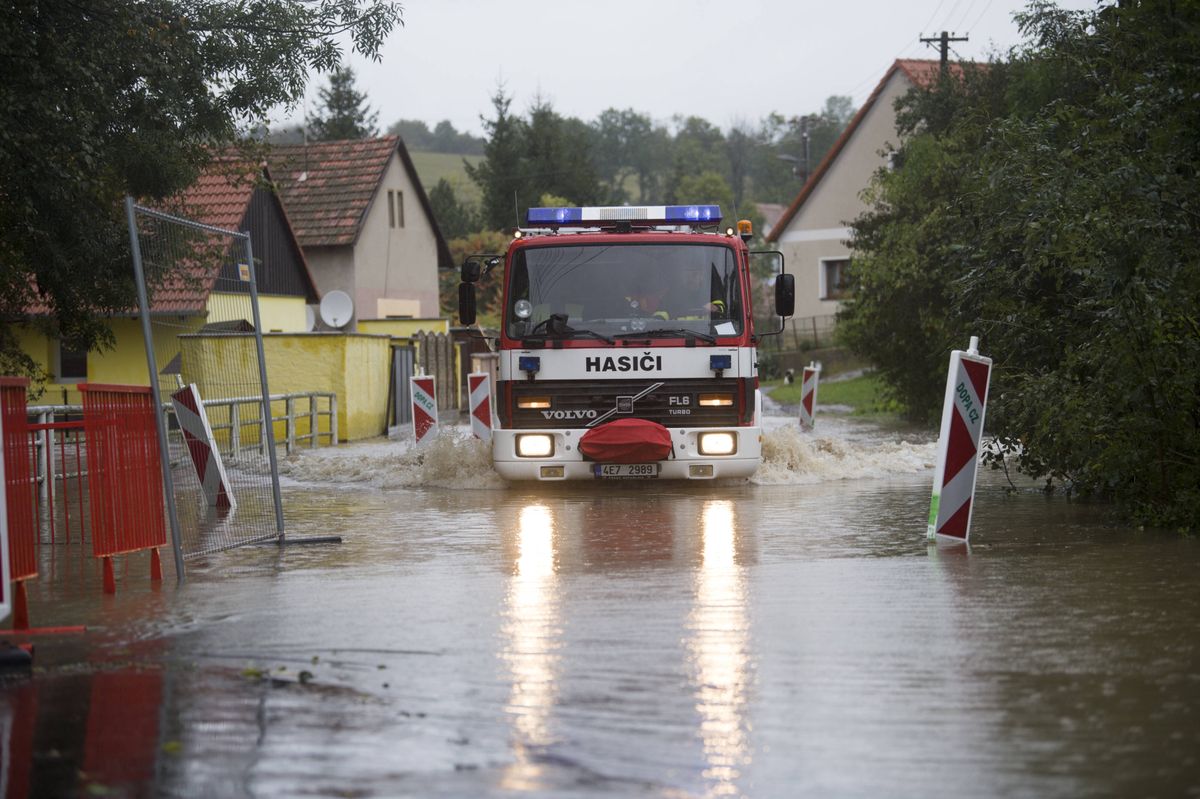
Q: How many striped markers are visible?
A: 5